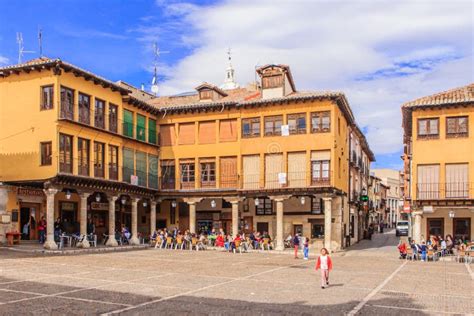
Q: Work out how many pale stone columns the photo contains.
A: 10